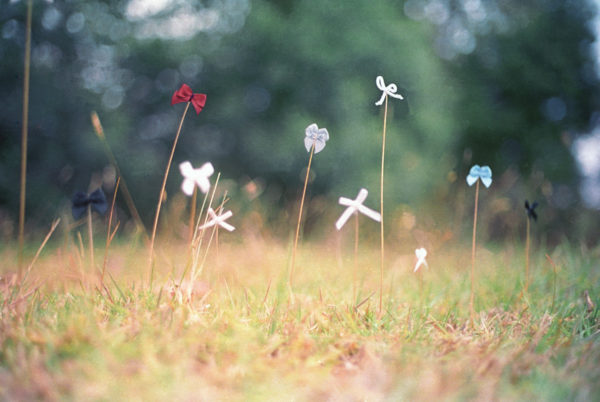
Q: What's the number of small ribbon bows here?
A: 10